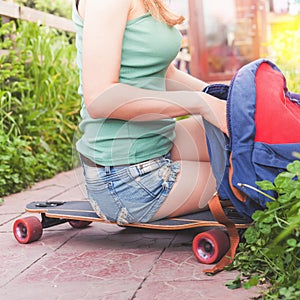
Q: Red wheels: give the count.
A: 3